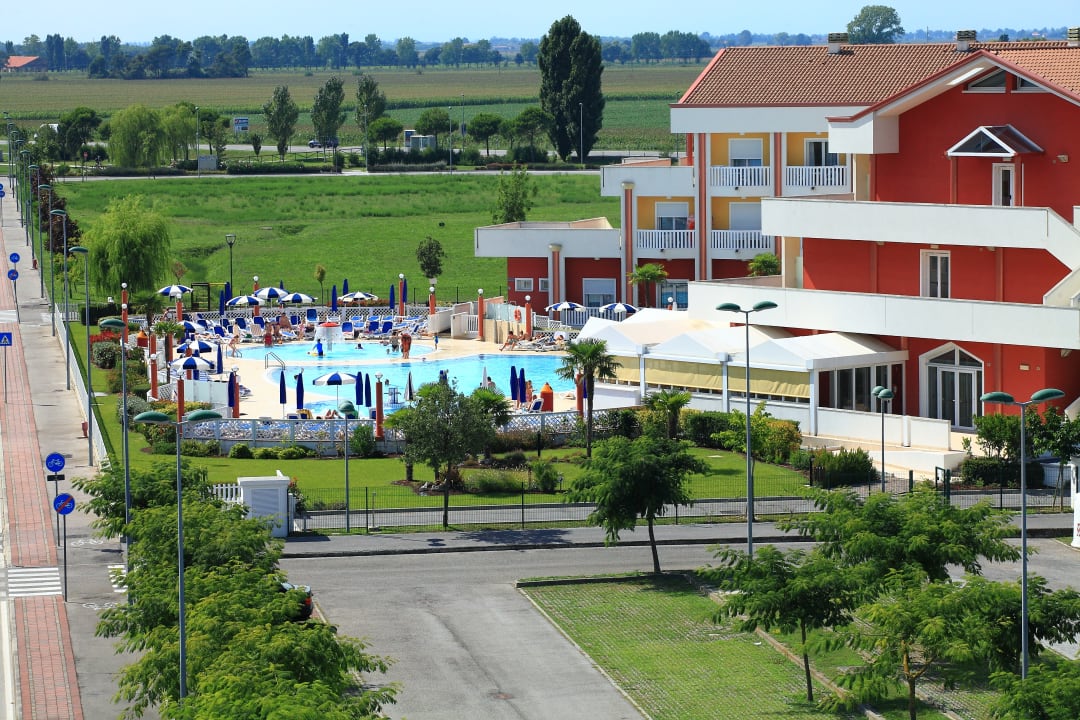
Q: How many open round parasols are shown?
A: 11